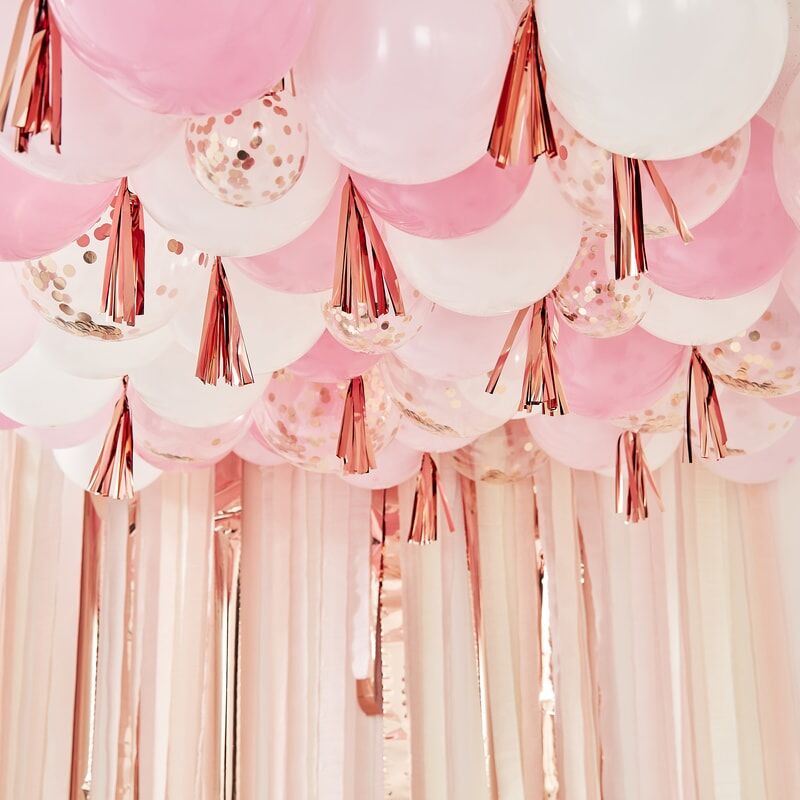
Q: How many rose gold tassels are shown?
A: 12